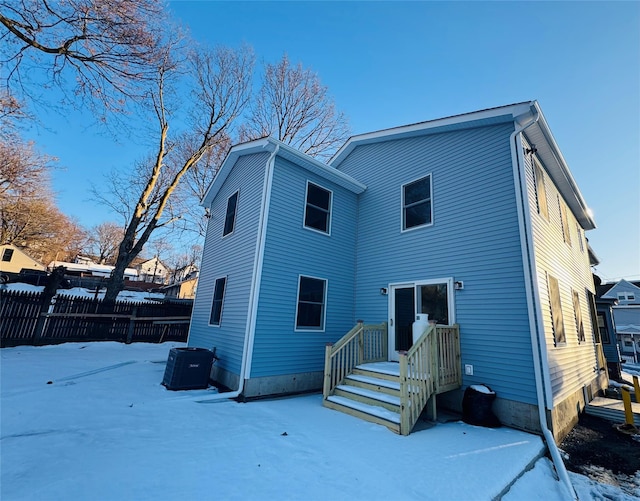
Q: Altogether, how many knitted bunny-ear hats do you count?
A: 0